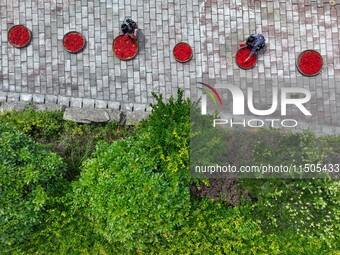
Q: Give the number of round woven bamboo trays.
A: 6